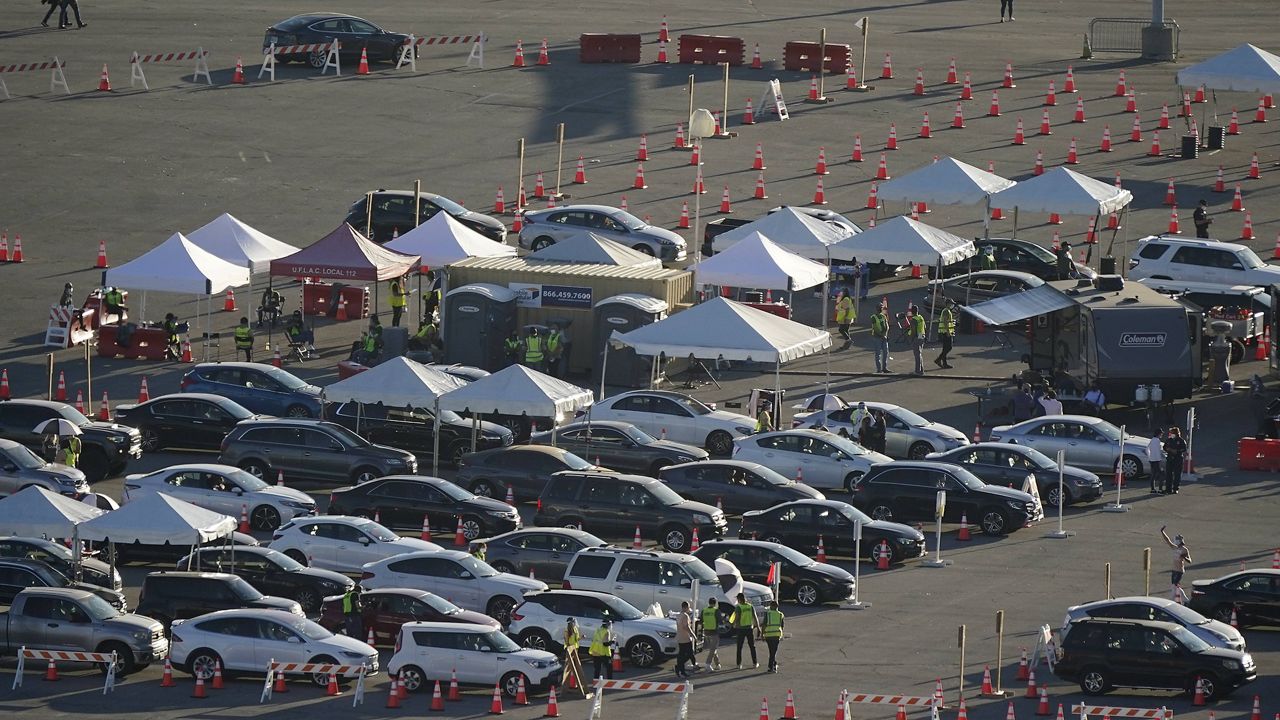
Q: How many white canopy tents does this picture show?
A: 15